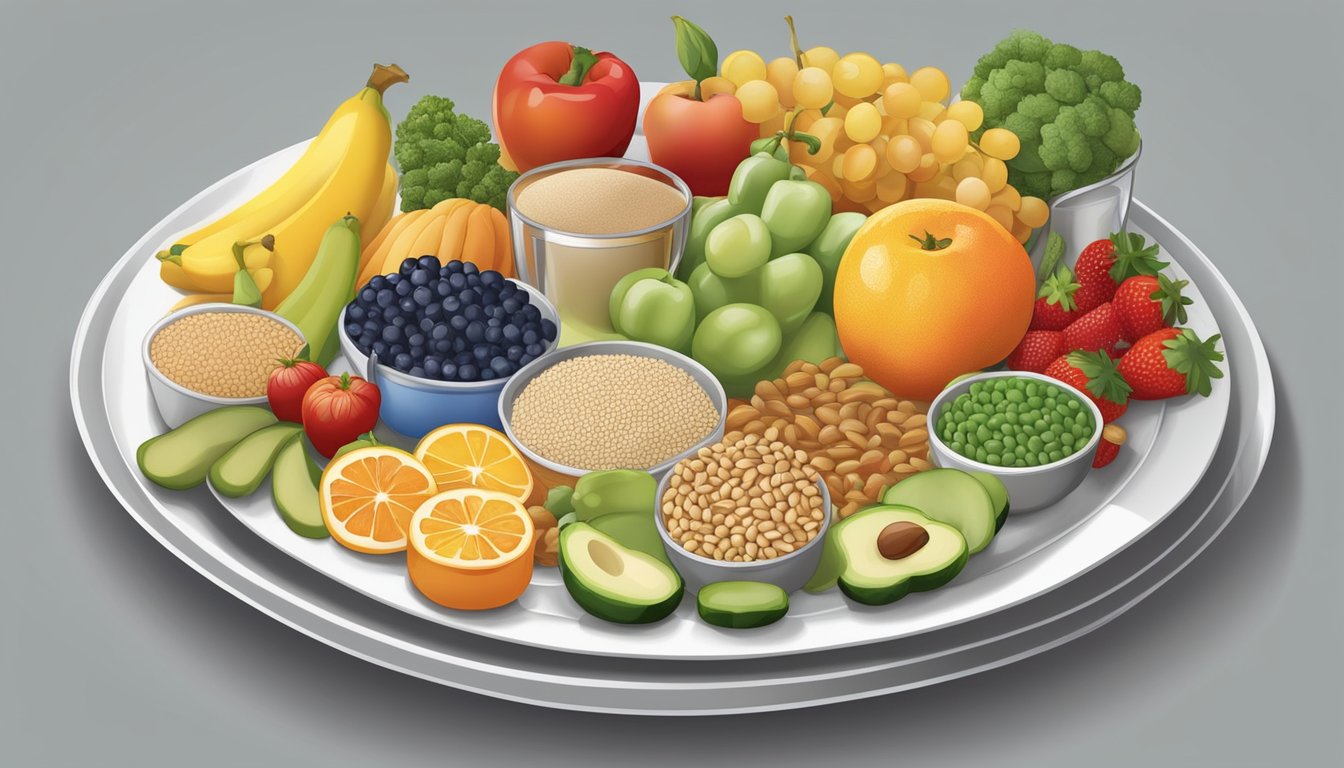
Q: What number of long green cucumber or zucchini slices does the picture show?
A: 3